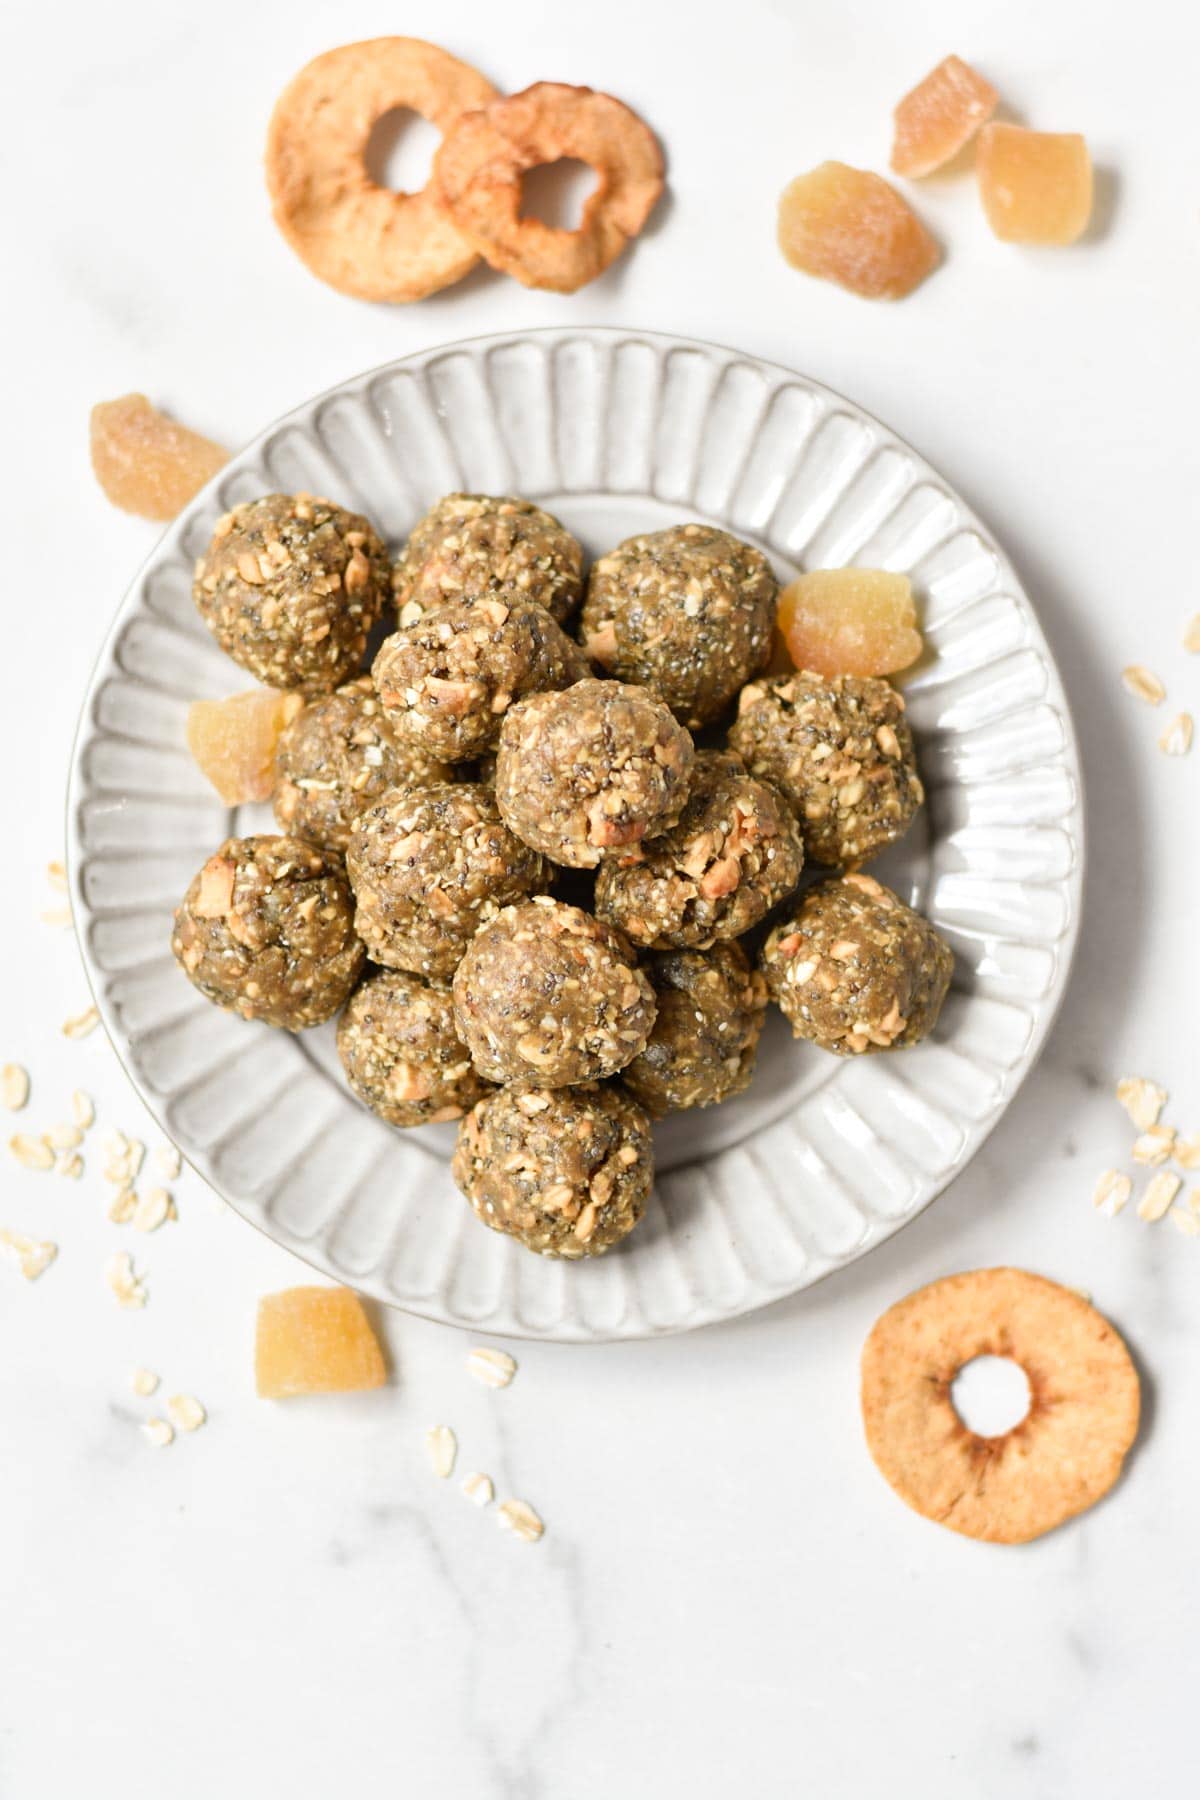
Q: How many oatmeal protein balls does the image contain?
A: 15